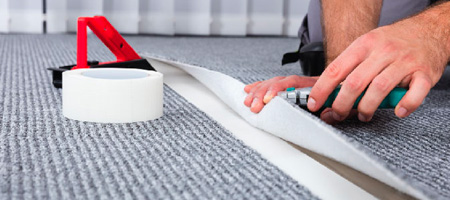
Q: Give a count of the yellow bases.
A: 0